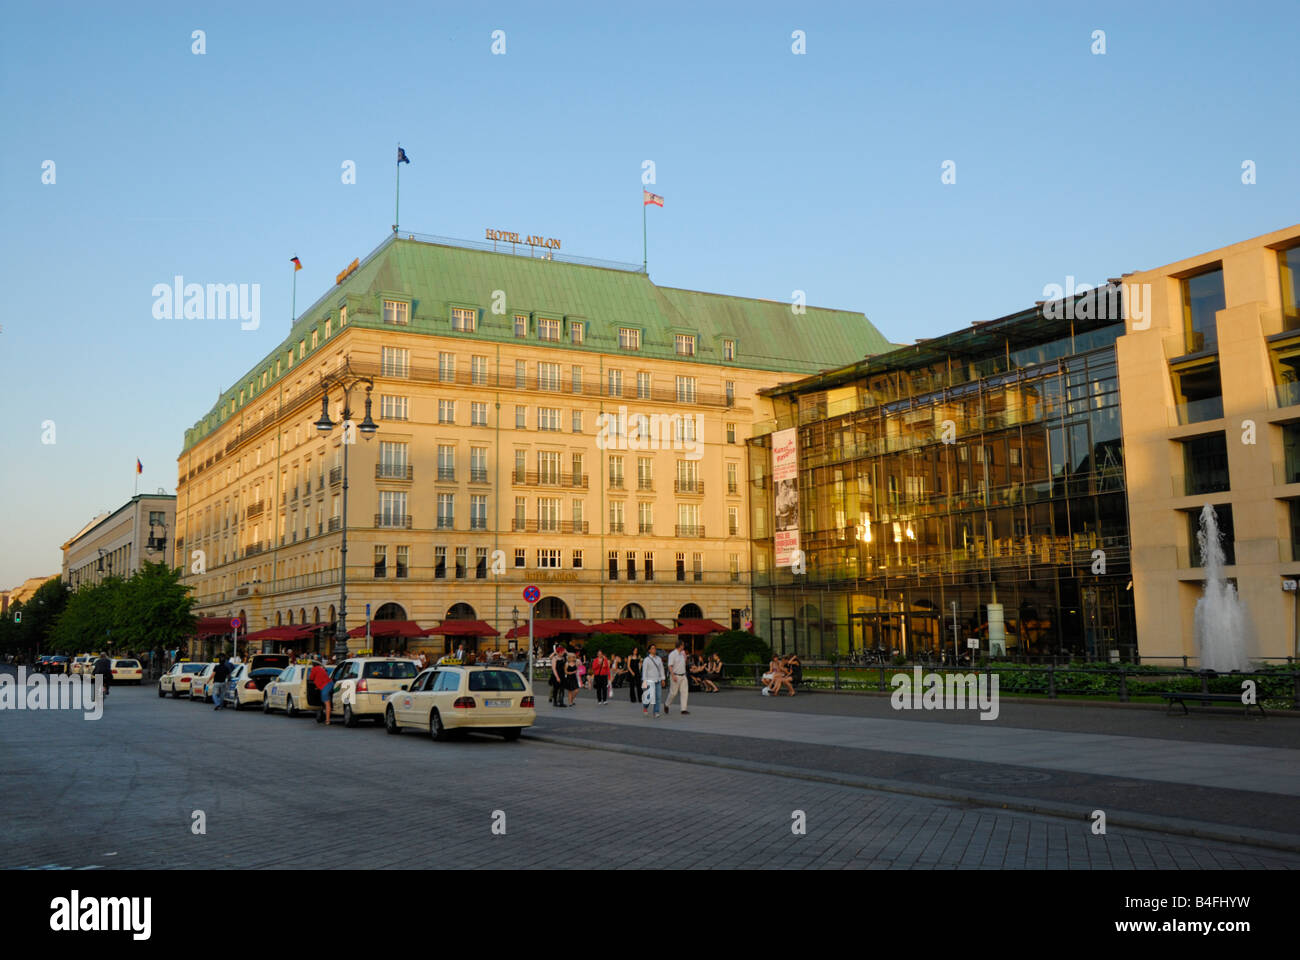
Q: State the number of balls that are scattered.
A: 0